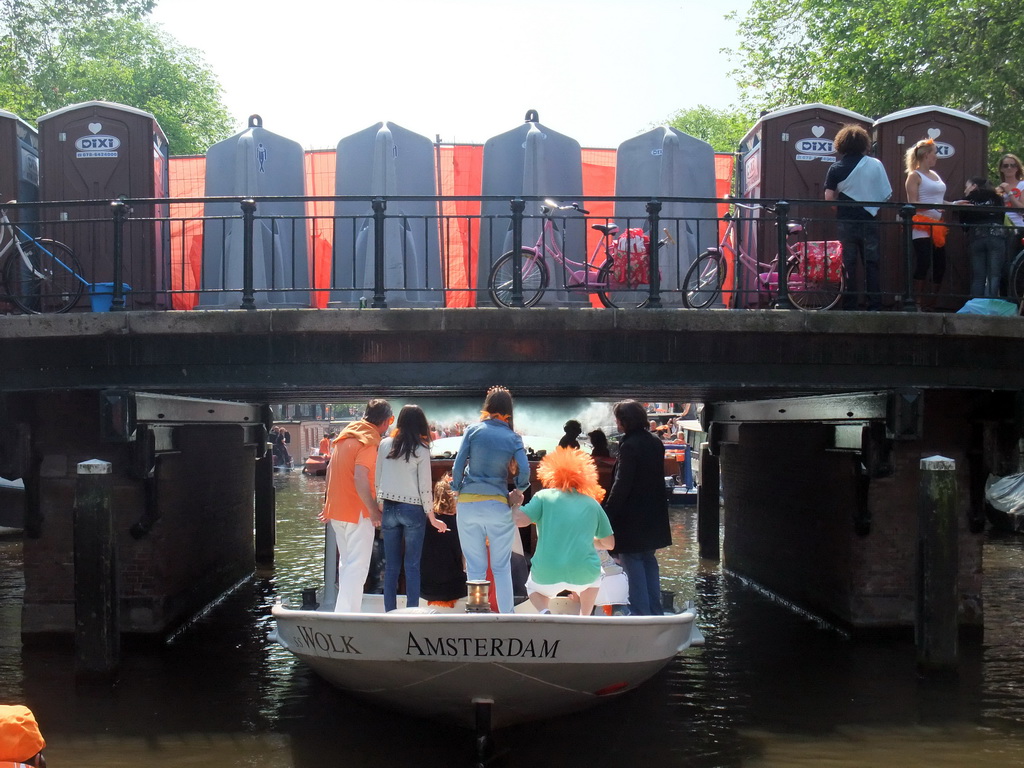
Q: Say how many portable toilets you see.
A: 8